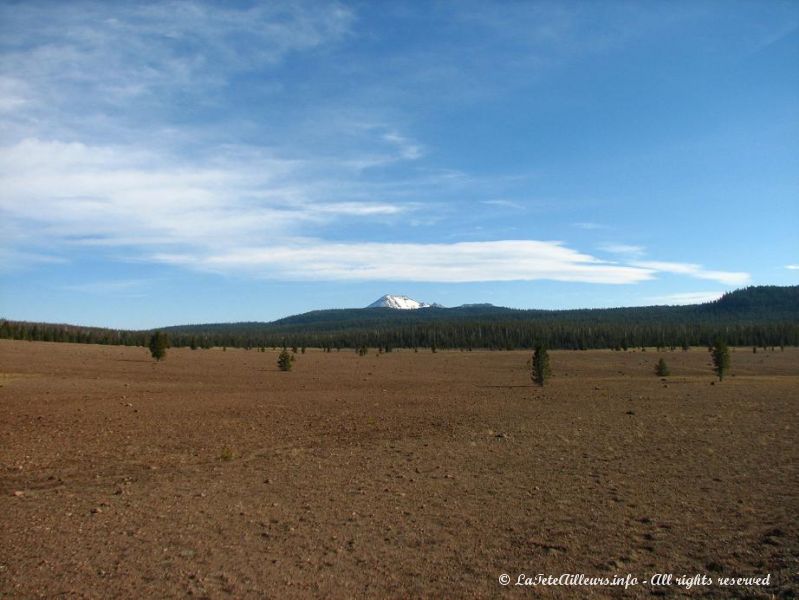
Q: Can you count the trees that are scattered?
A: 5